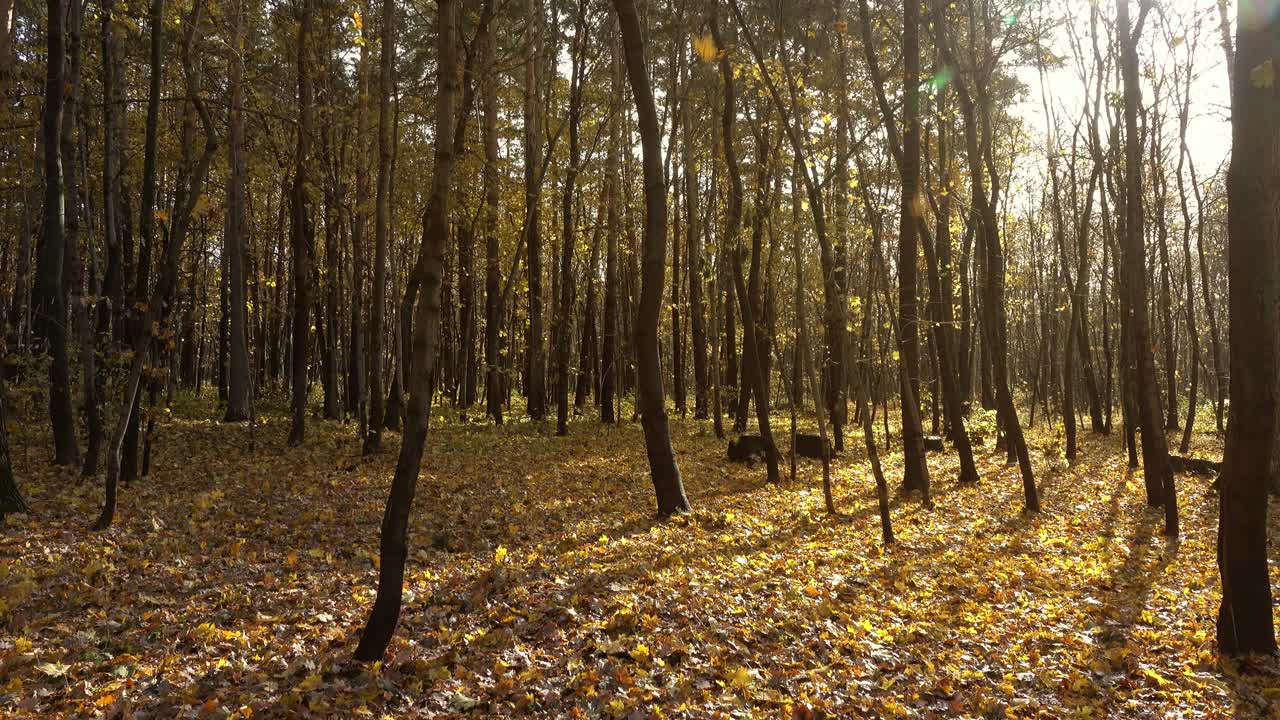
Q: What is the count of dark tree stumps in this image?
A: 3